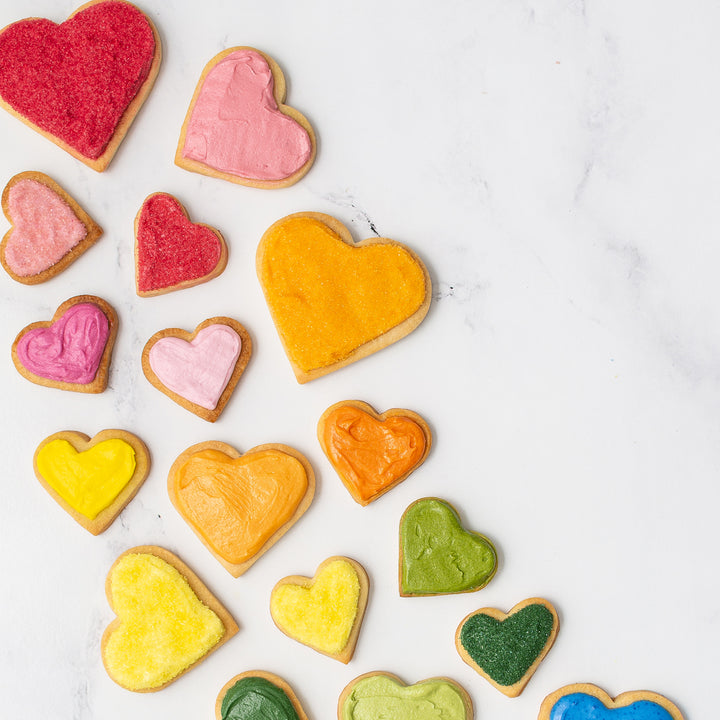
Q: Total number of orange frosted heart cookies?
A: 3